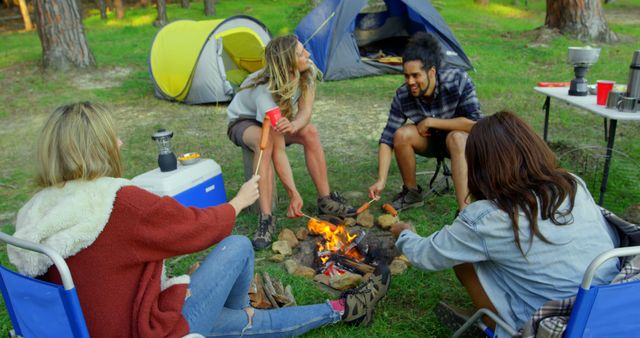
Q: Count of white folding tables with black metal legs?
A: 1